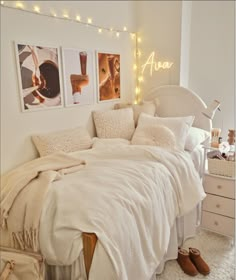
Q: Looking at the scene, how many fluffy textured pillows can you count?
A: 3